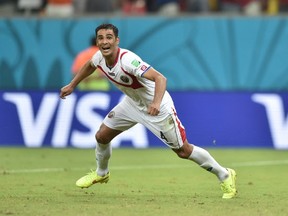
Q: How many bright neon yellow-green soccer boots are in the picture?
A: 2